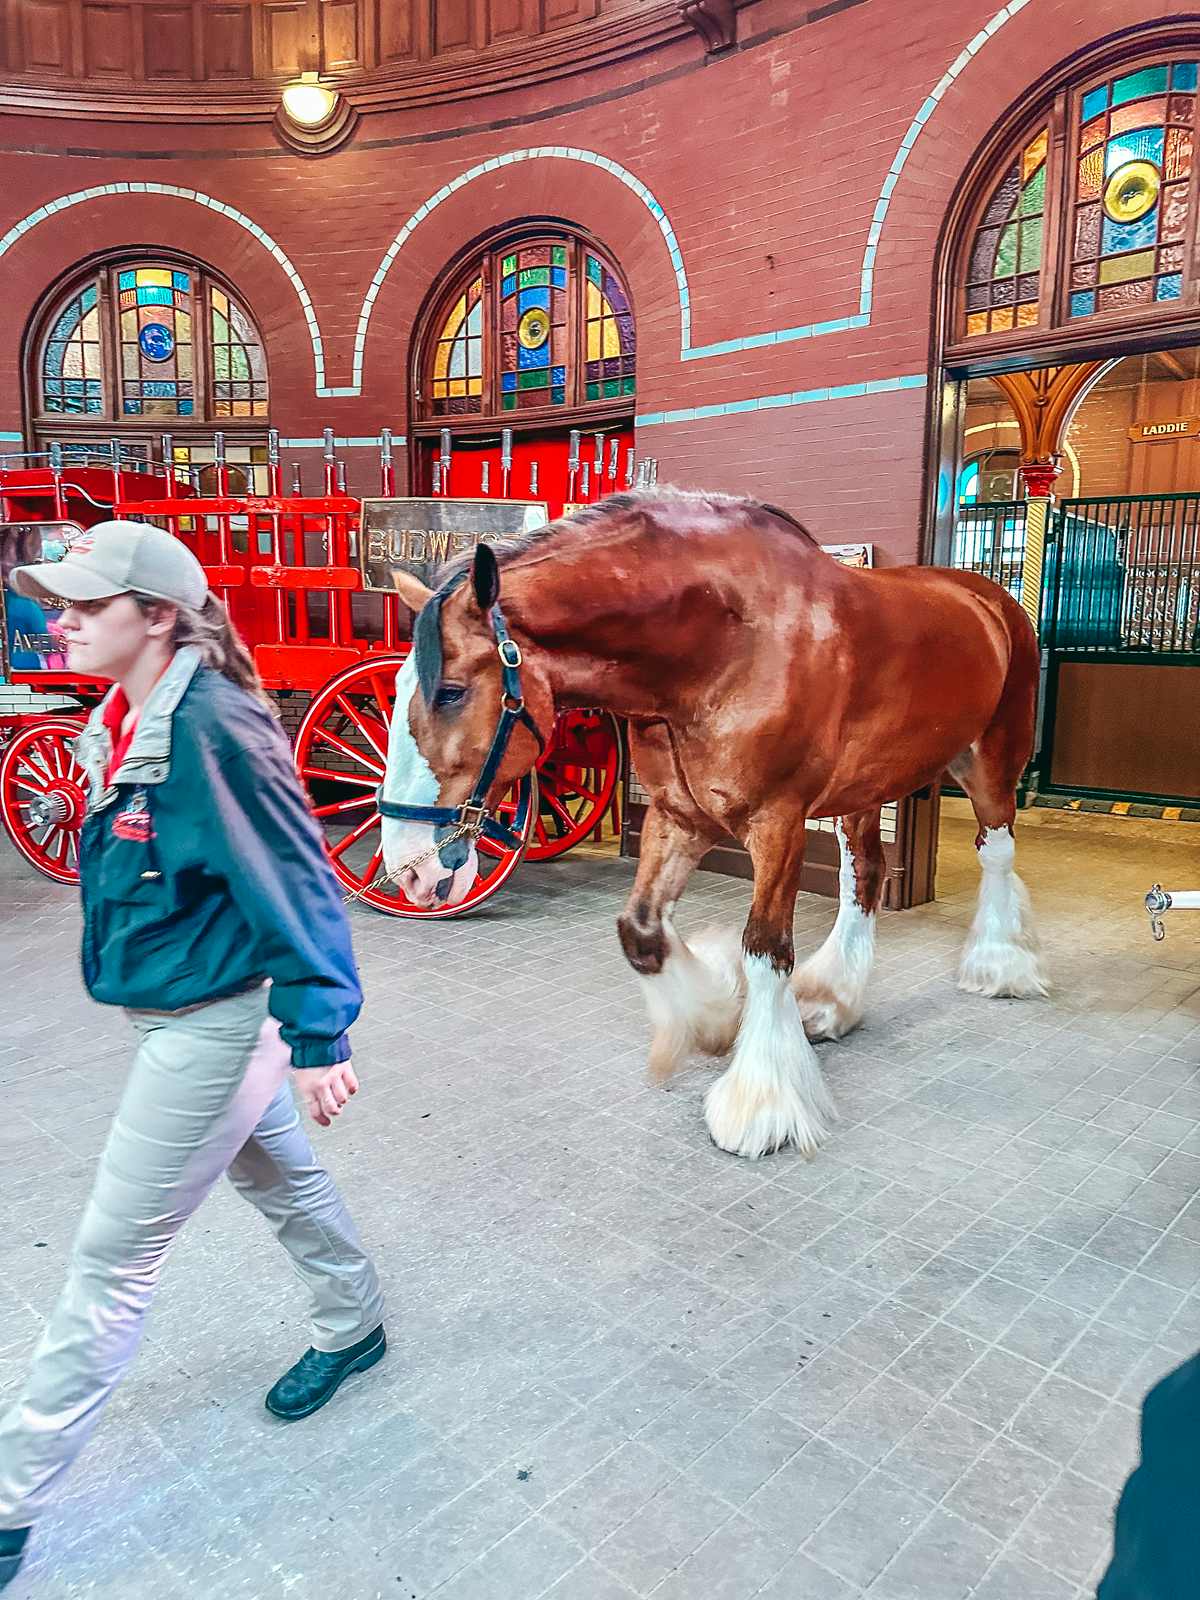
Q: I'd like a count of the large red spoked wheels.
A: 3